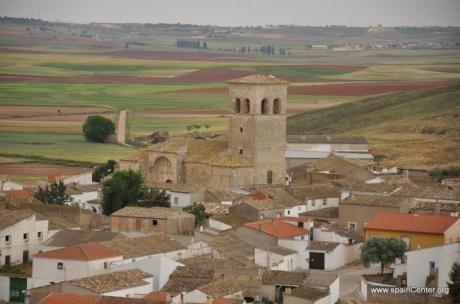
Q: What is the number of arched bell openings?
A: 4